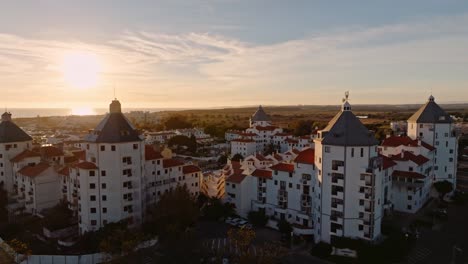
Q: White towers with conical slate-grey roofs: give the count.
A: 5